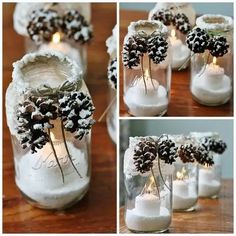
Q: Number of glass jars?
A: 9